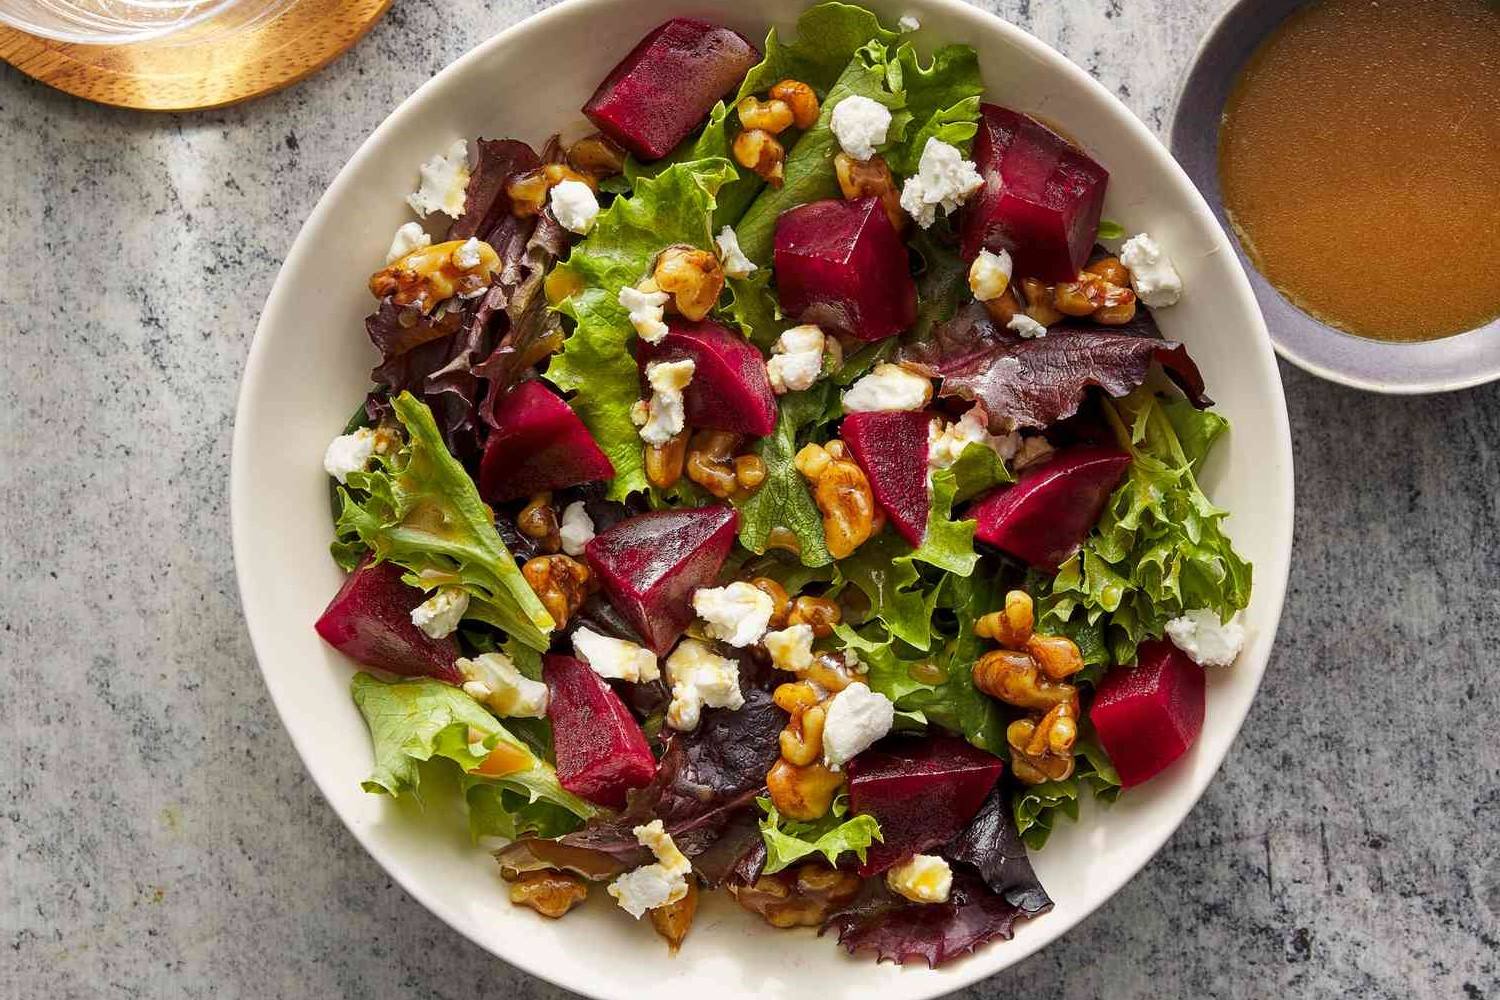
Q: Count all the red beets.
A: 12